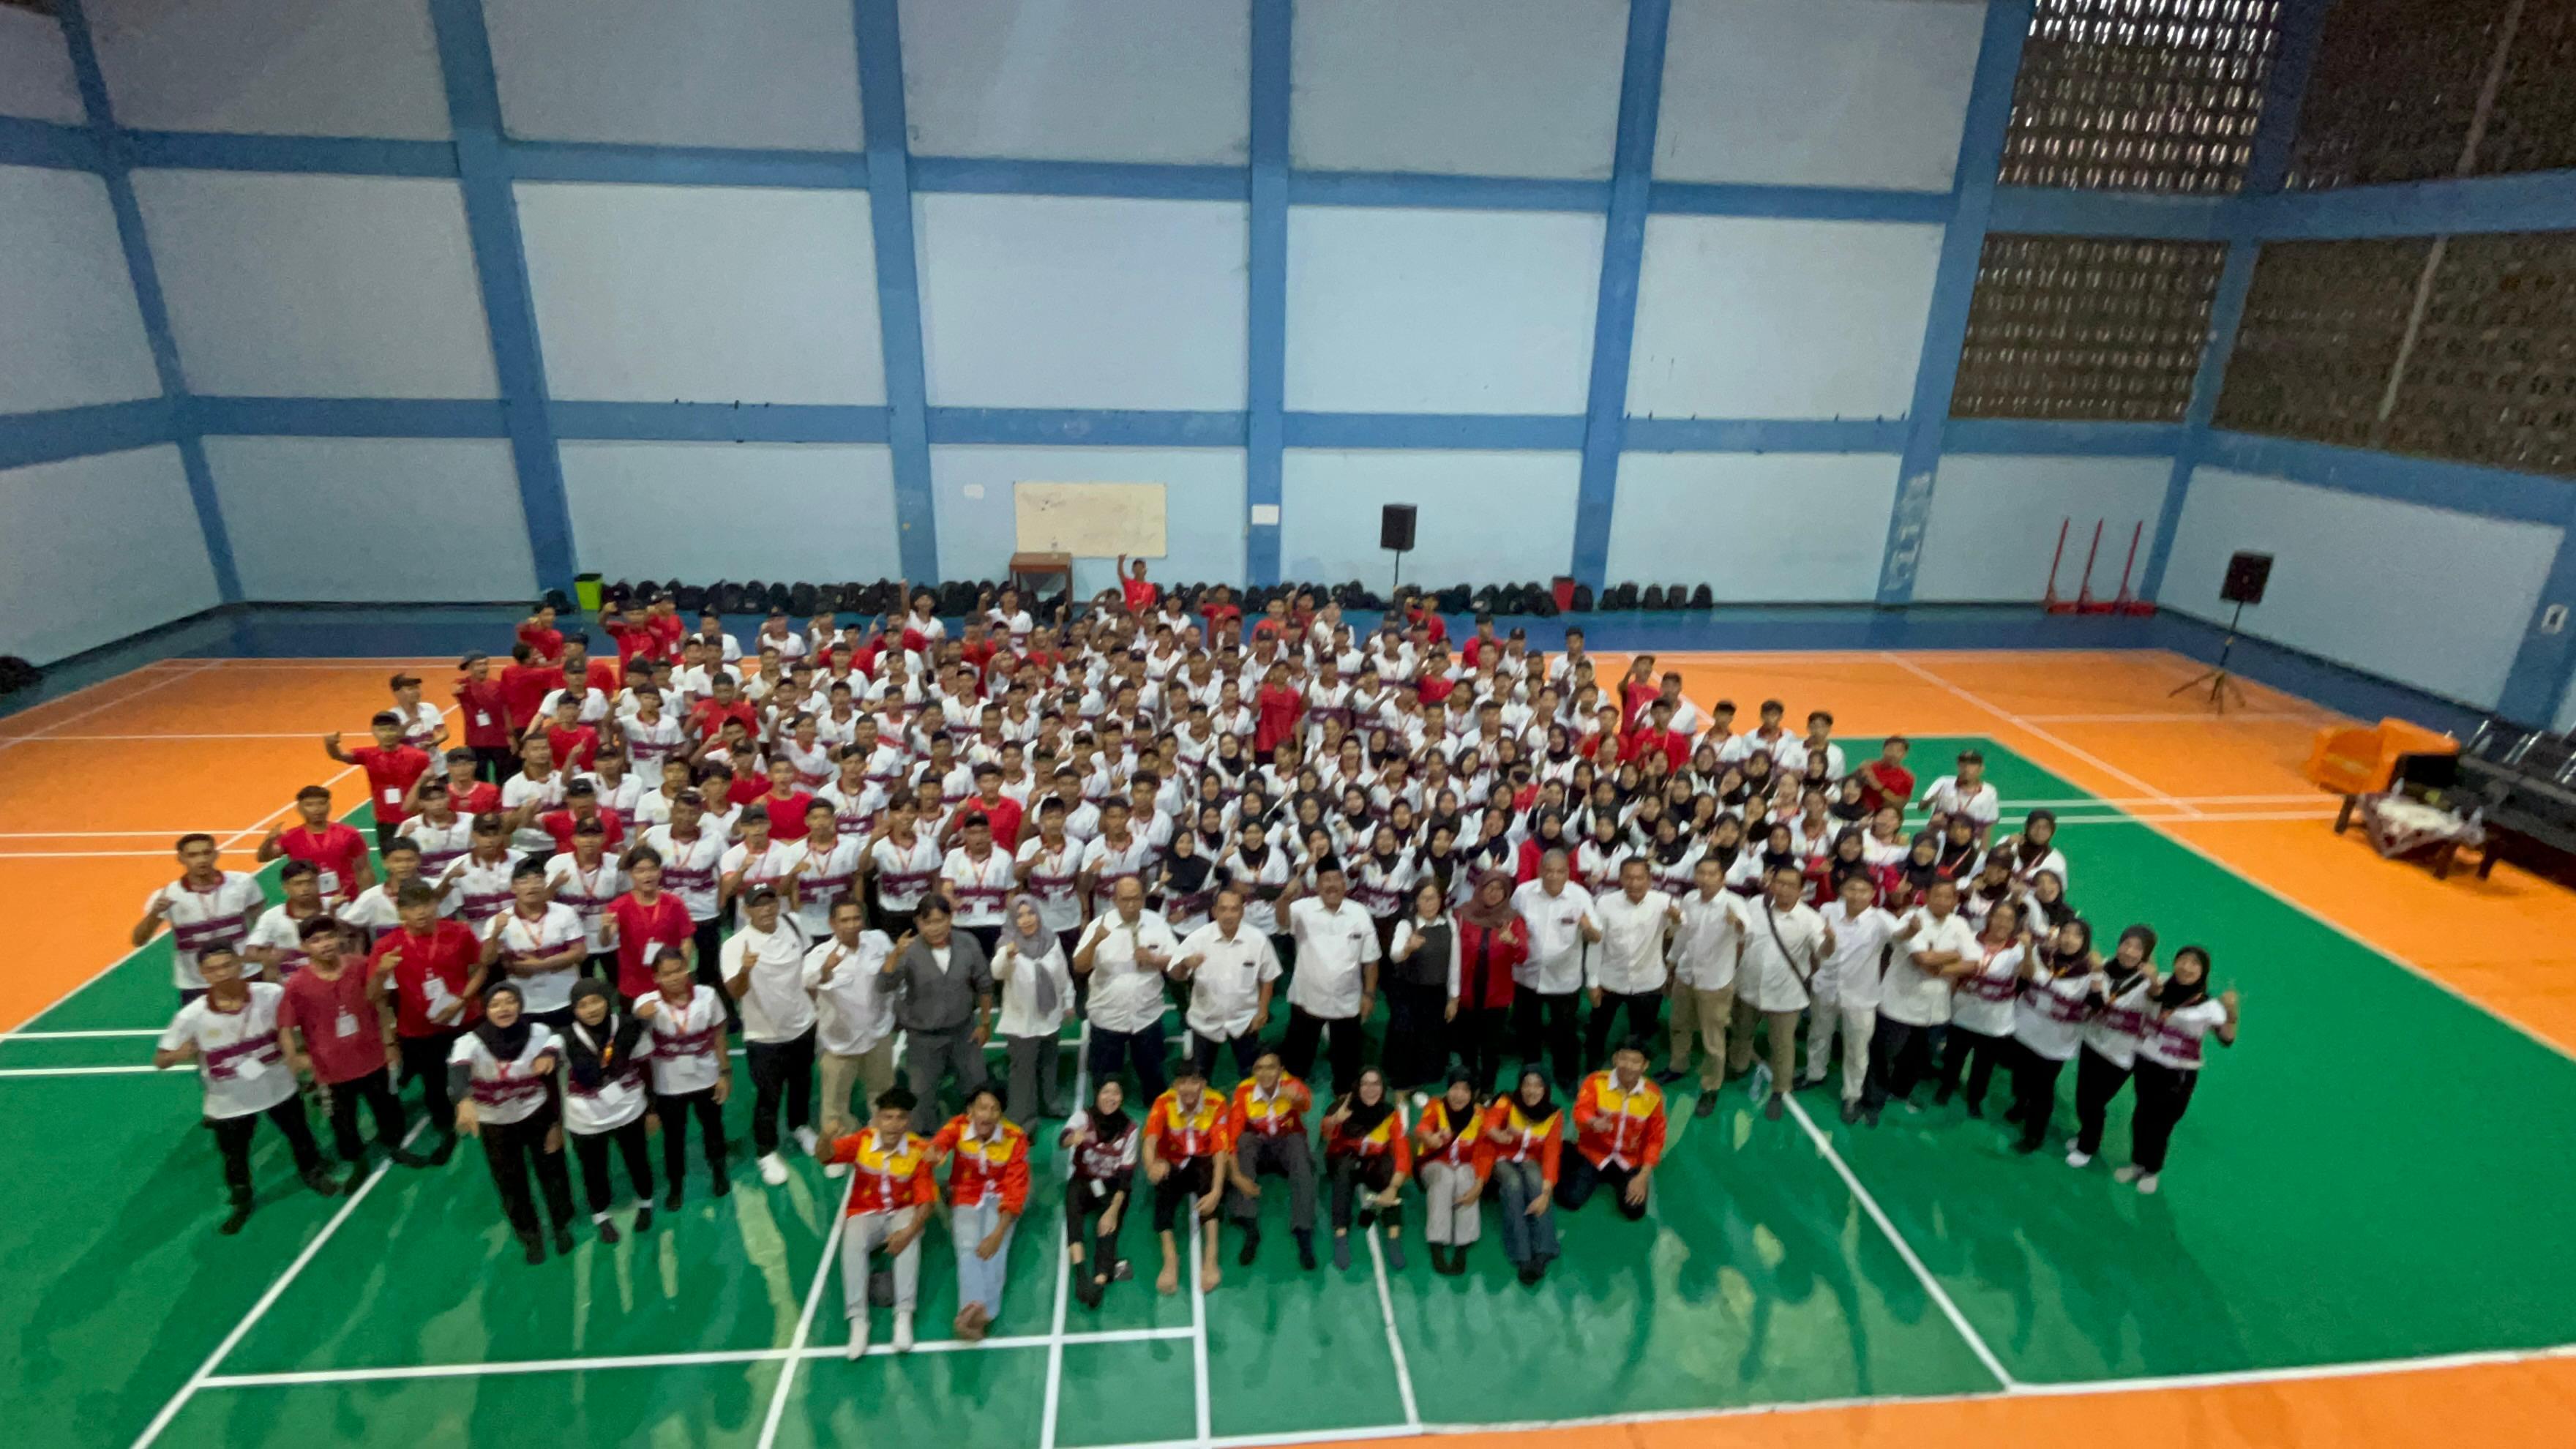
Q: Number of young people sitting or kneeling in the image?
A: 9